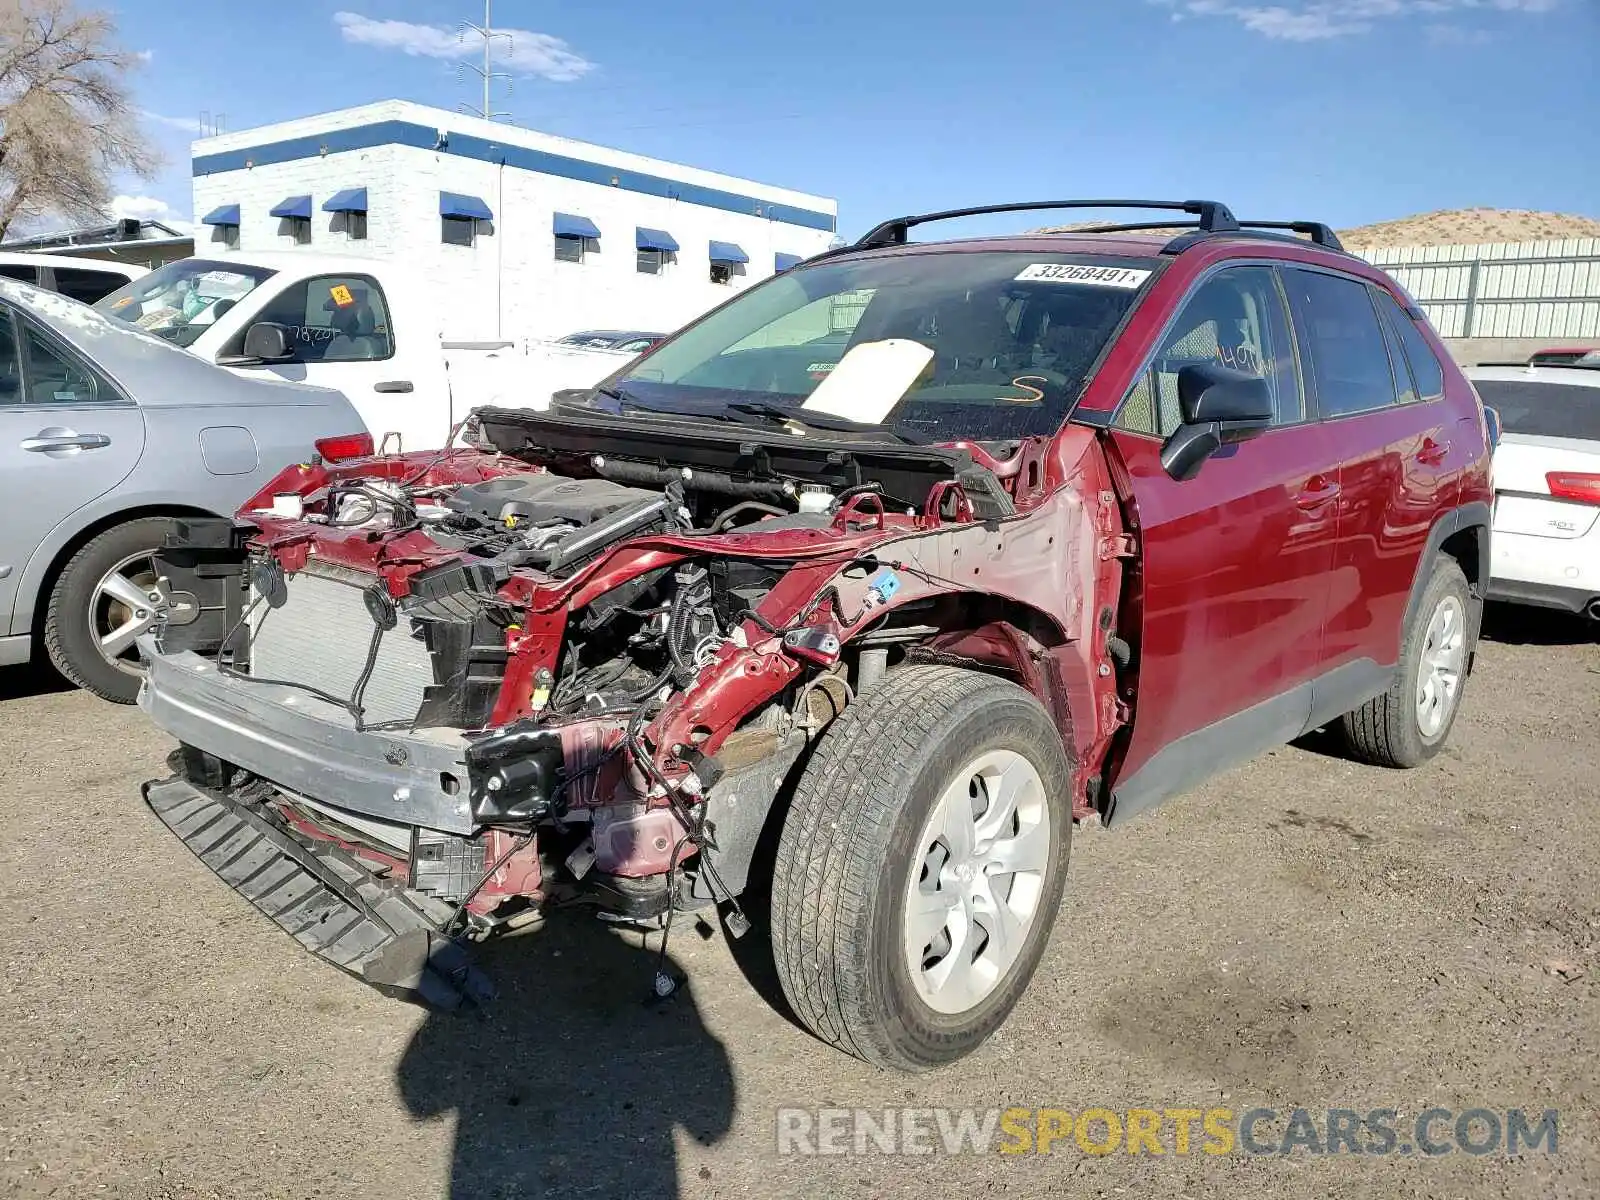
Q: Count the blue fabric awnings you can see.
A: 8